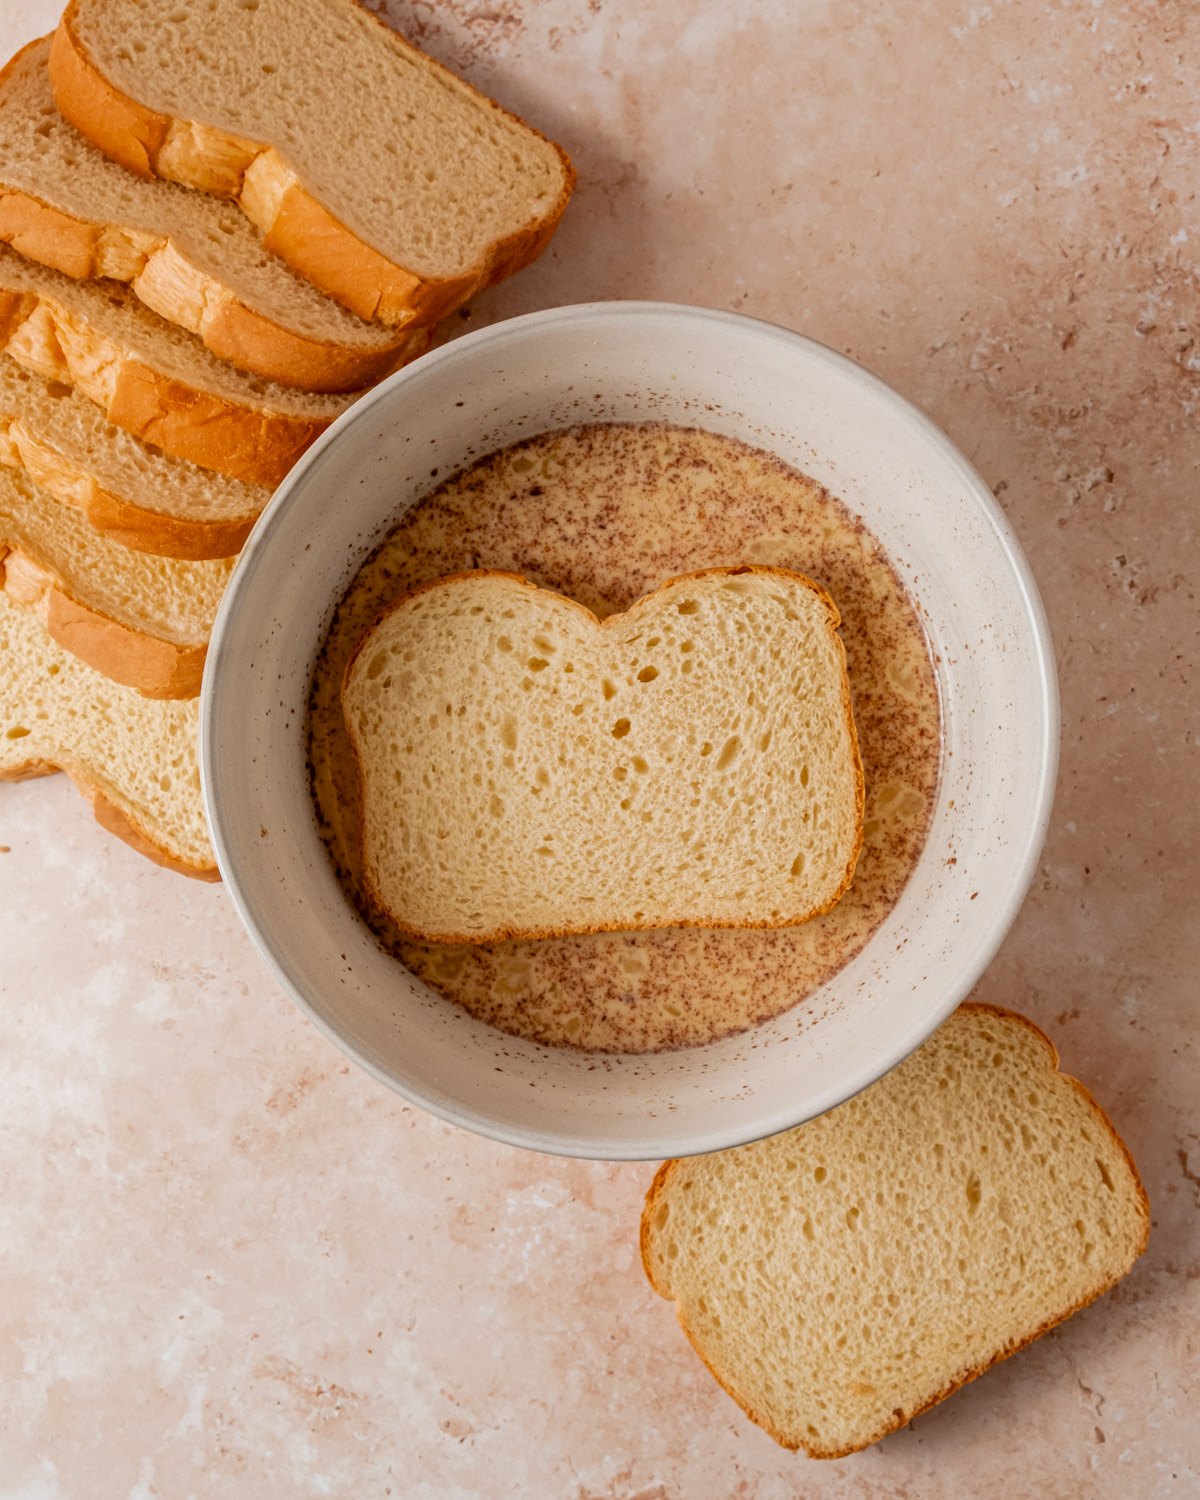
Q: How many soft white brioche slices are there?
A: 8